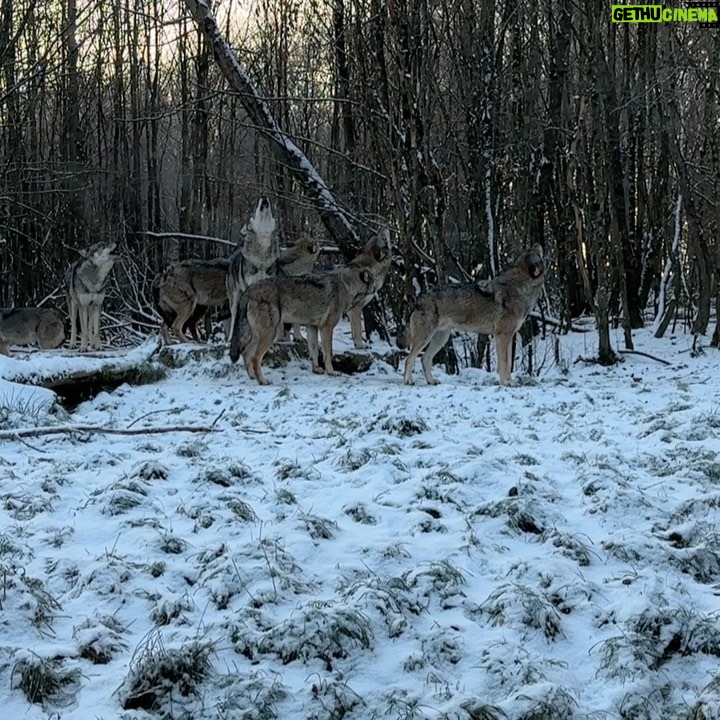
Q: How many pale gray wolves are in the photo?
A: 2